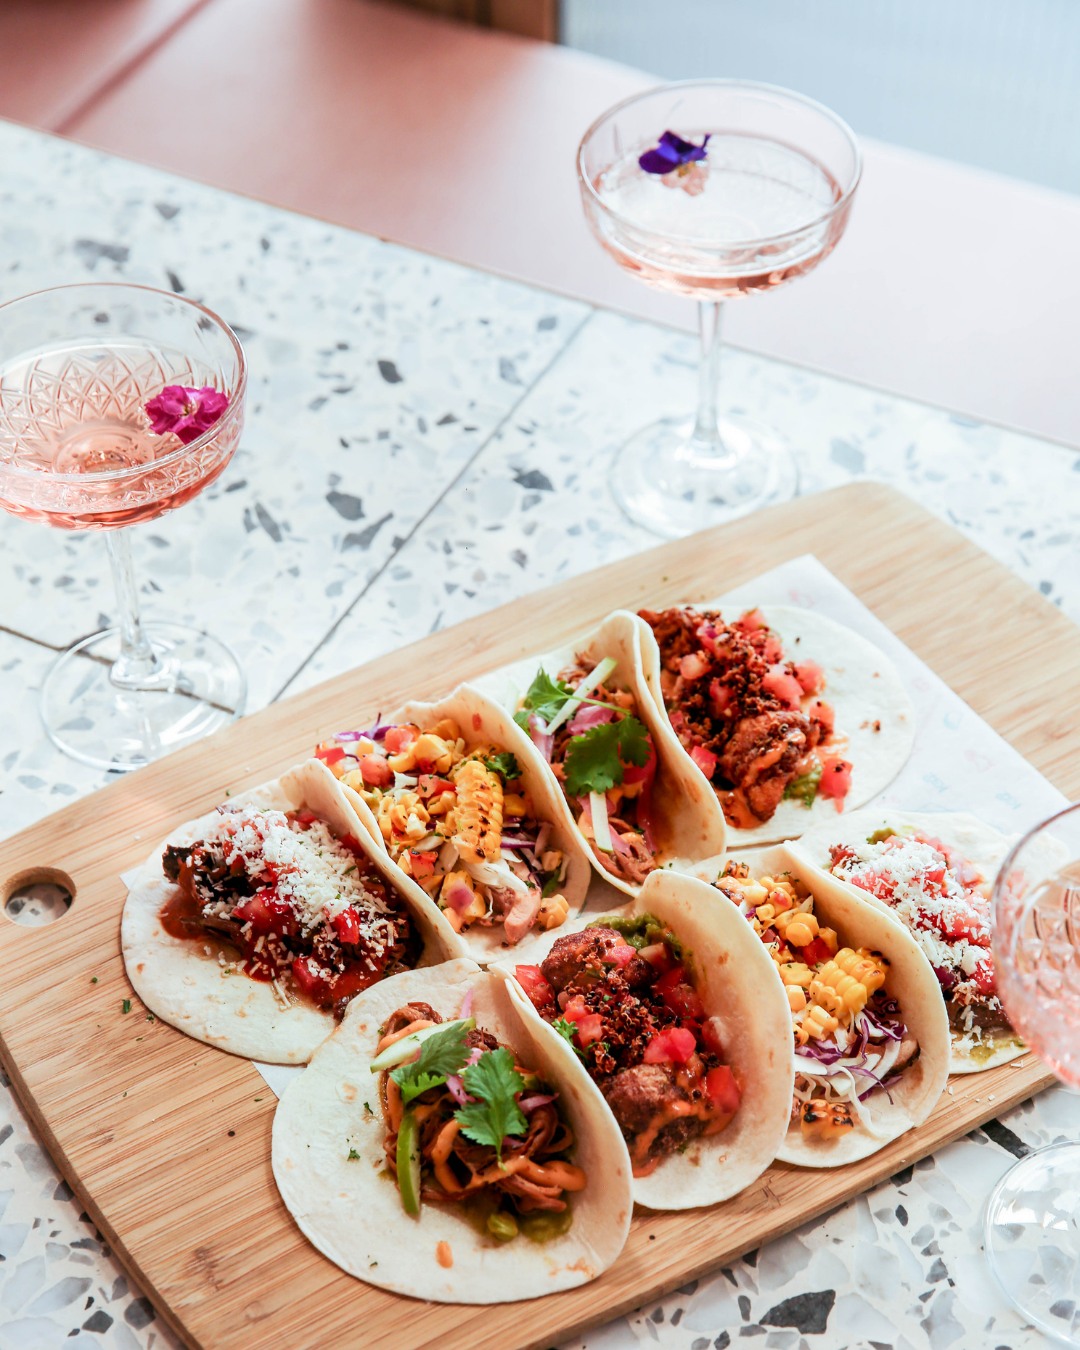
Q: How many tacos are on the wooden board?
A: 8